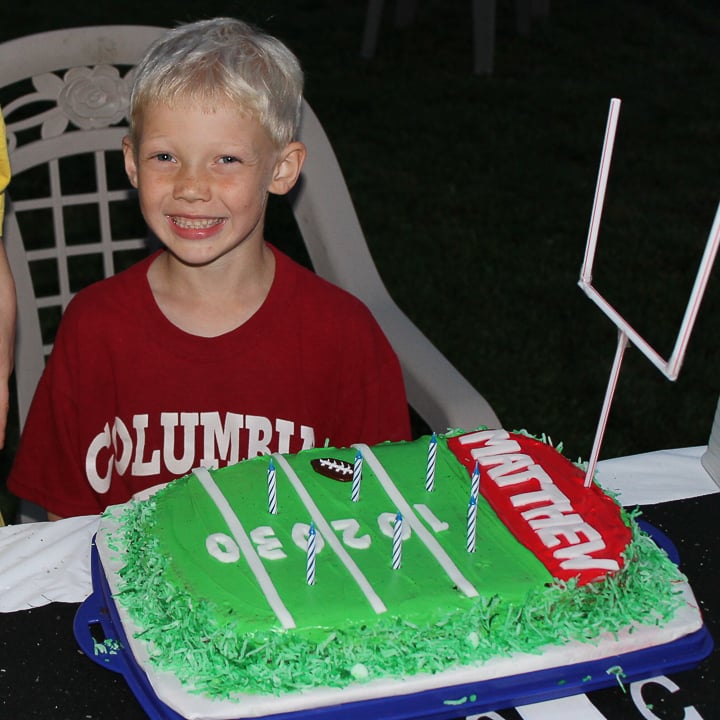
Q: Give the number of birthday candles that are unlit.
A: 7